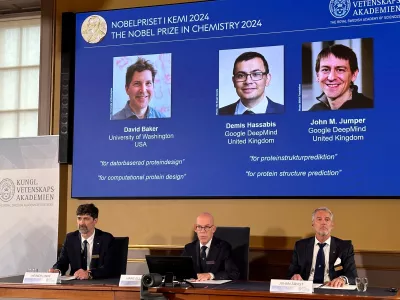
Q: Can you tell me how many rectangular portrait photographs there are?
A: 3